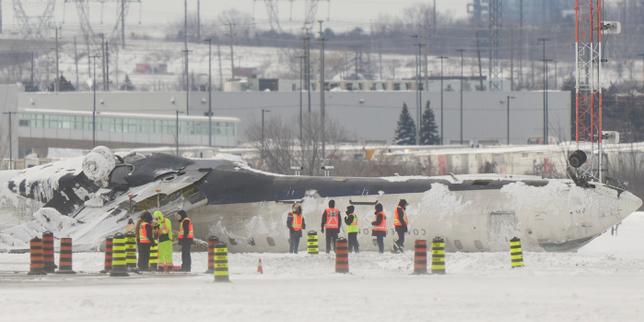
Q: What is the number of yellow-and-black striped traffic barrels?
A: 7